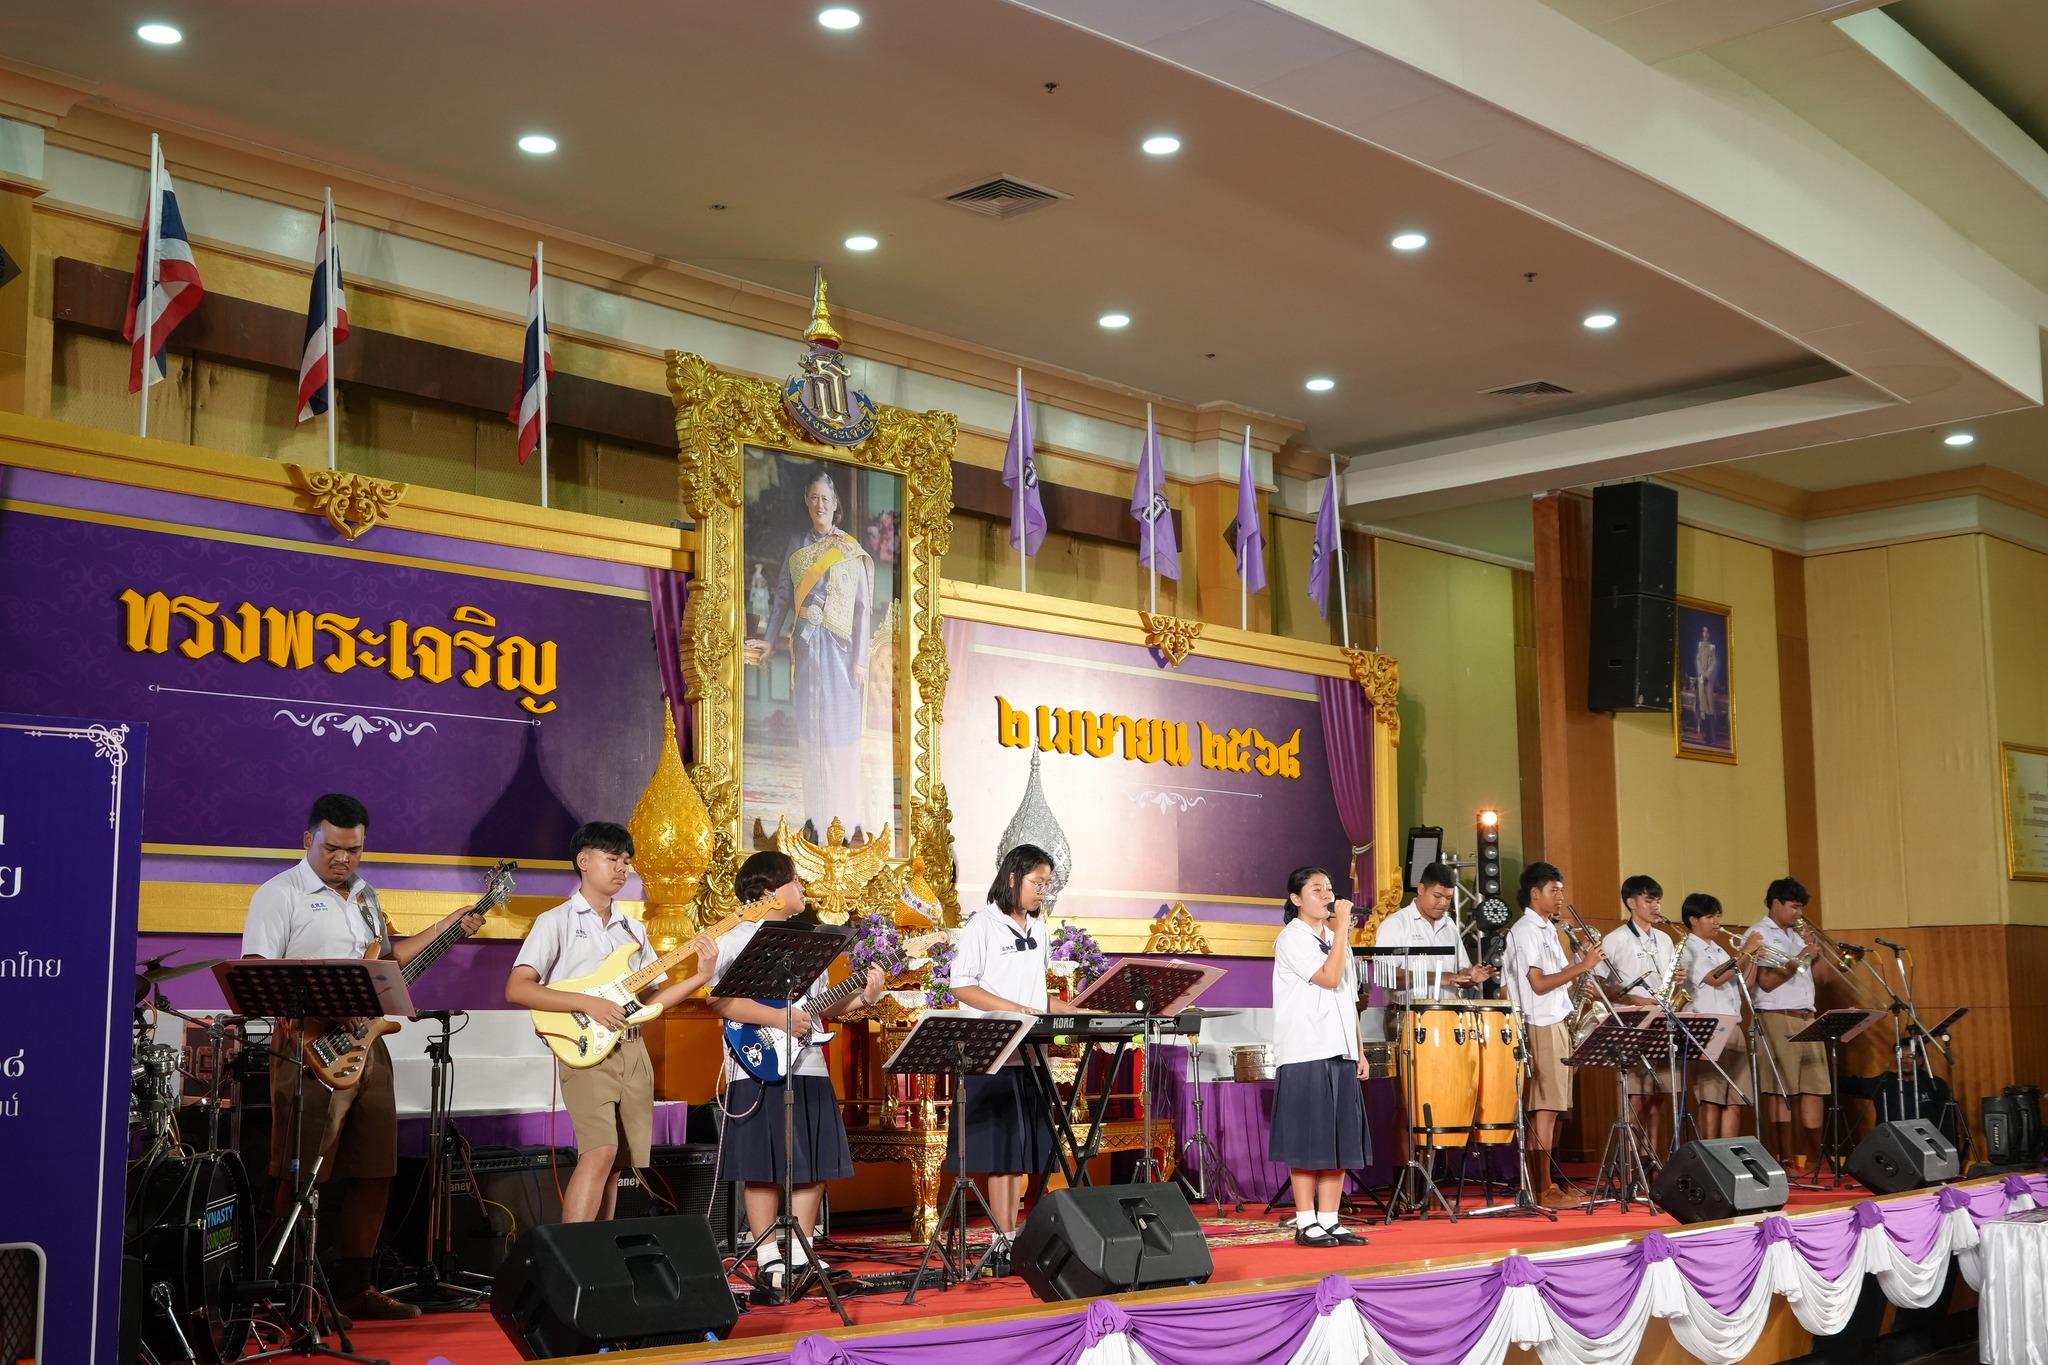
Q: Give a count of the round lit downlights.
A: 10